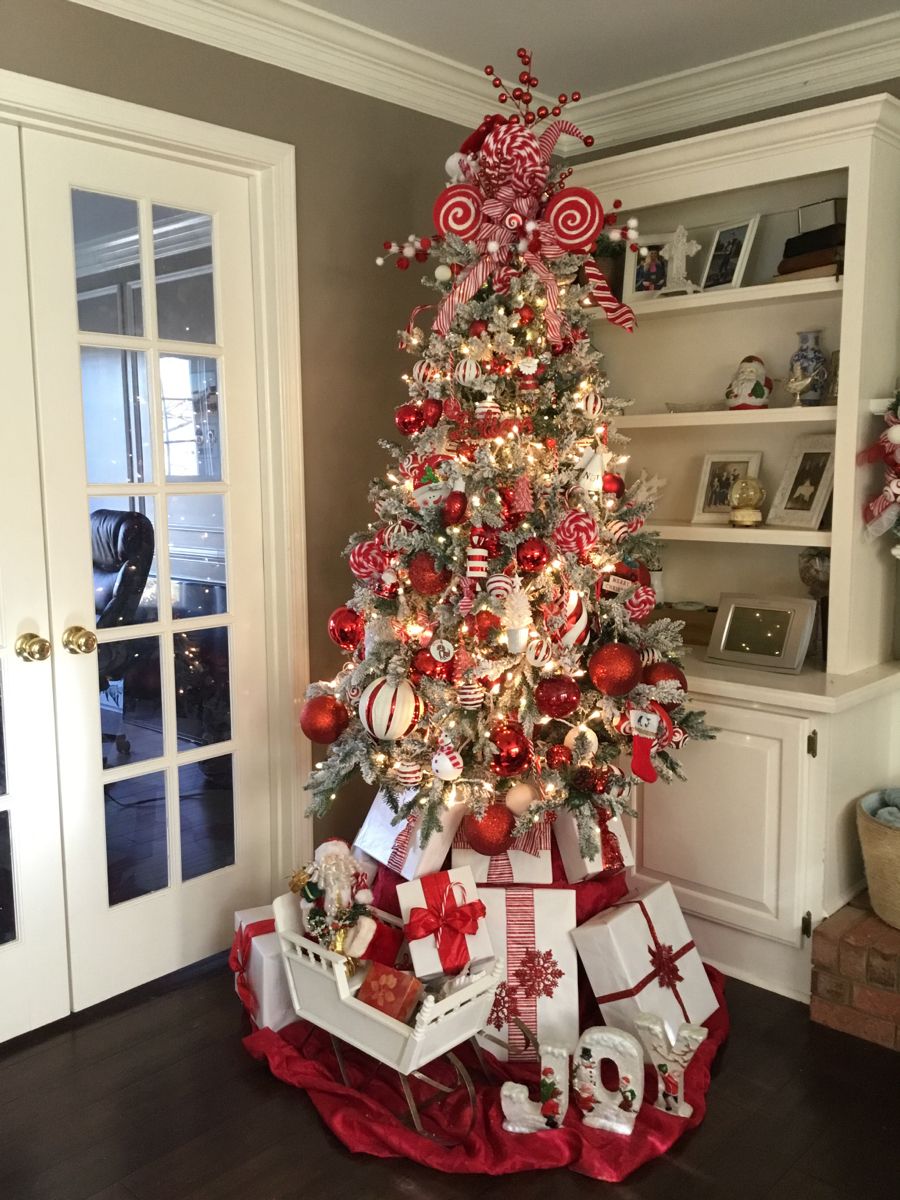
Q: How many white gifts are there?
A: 7